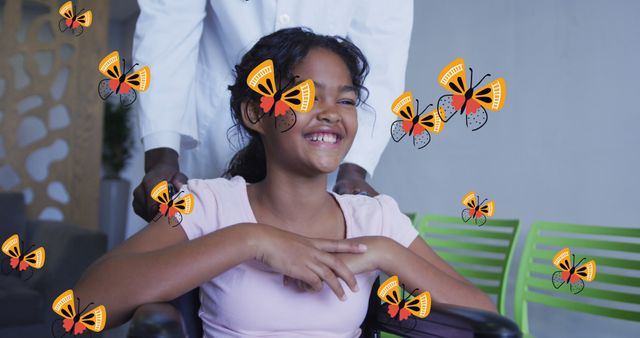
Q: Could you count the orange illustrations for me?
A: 11